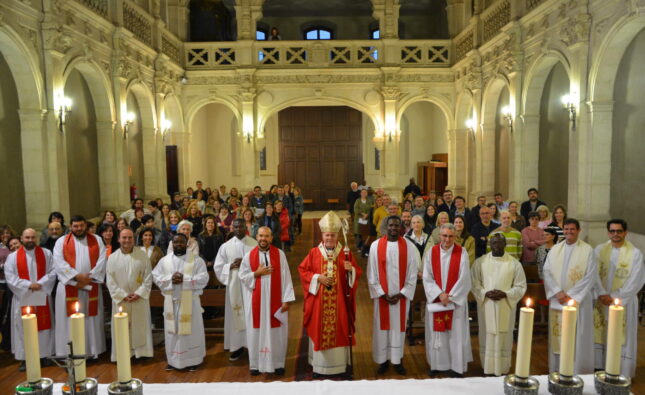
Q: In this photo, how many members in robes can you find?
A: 12